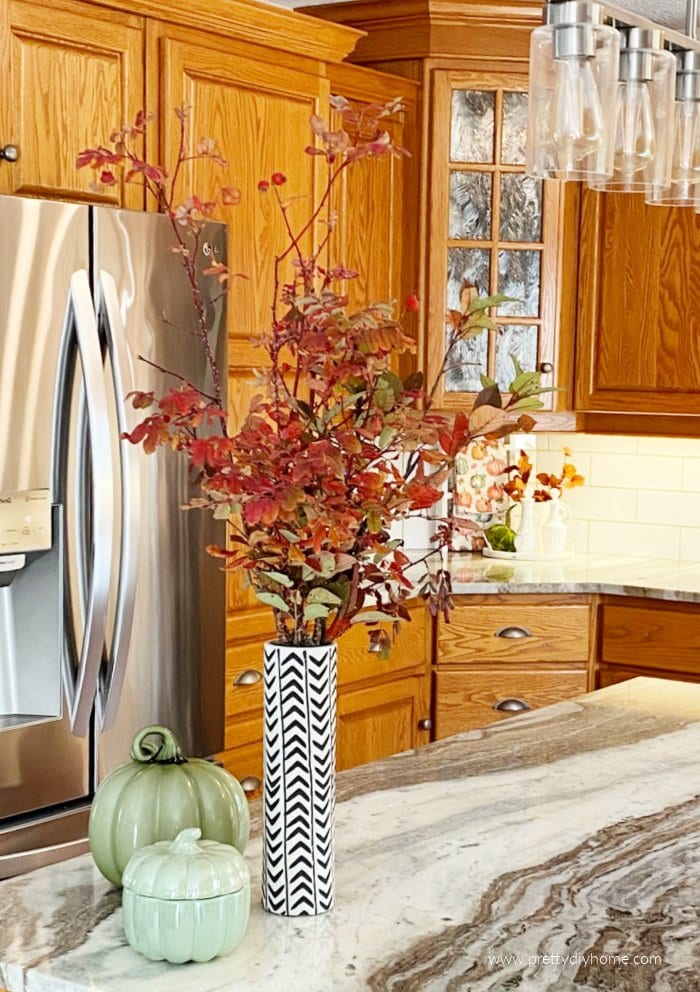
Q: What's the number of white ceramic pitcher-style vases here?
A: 2